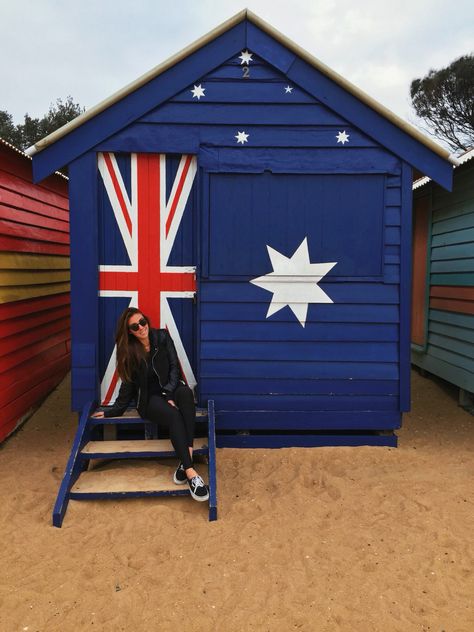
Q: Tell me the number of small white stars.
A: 5